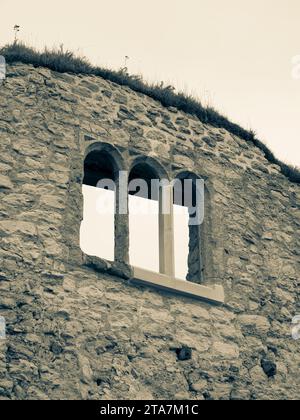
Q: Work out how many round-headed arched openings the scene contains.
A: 3